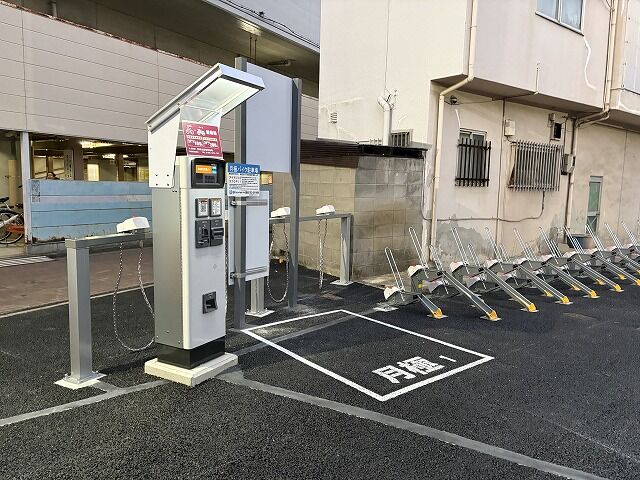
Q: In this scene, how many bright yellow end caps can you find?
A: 12